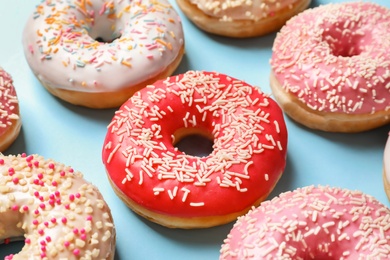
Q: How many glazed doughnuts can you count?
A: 8